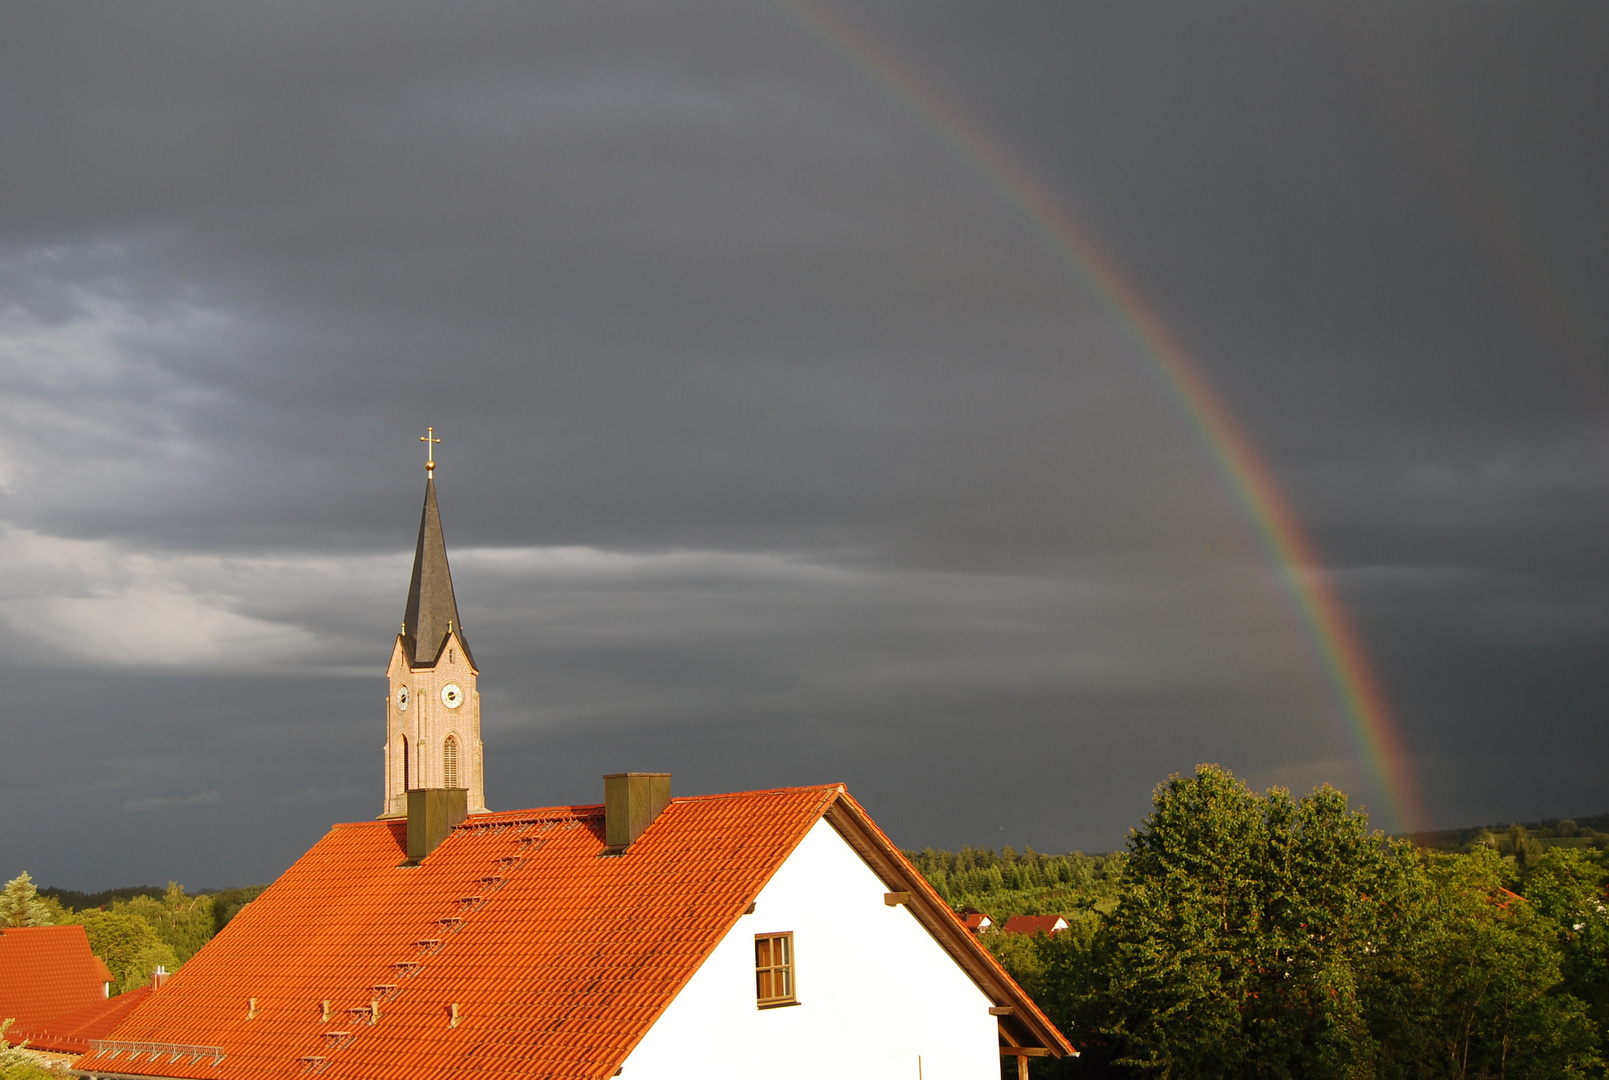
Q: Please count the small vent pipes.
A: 4